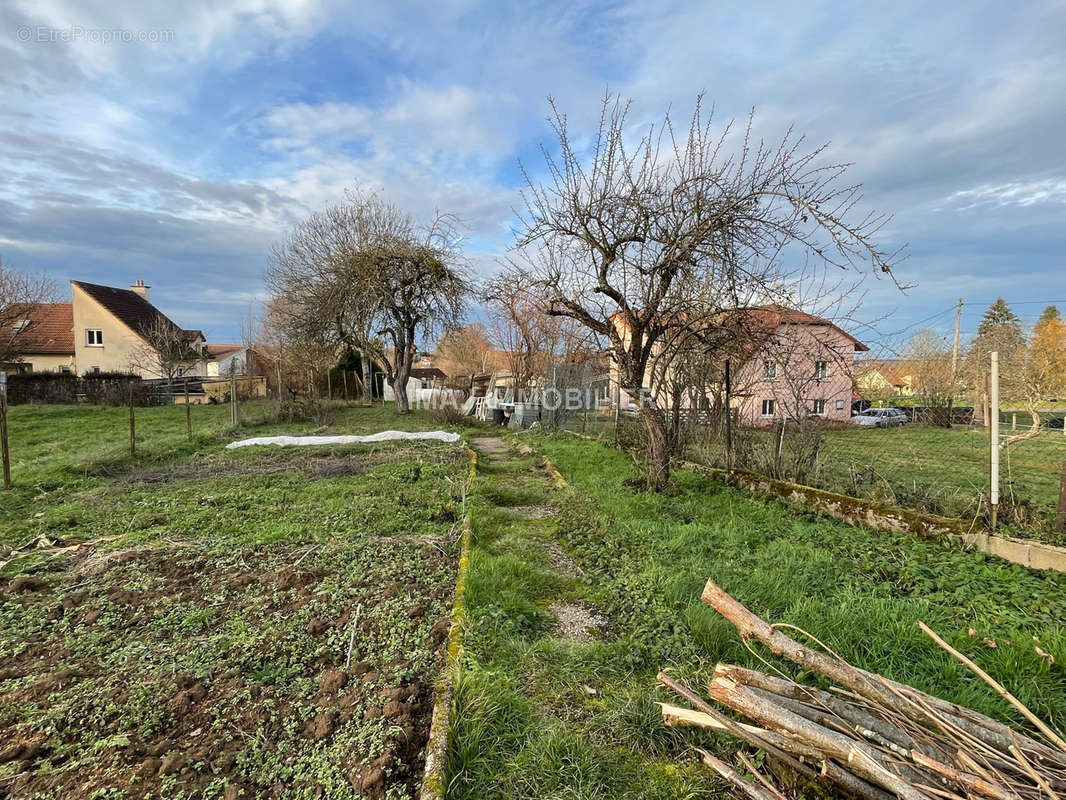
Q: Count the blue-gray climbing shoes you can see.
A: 0